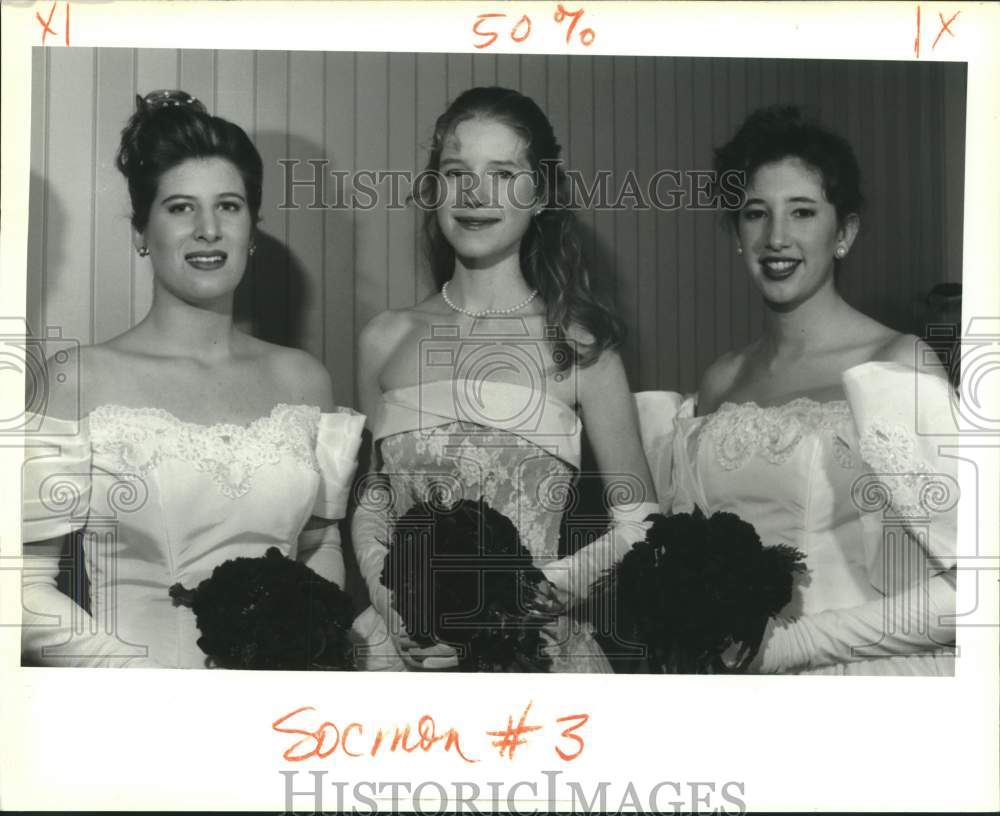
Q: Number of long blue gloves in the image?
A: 0